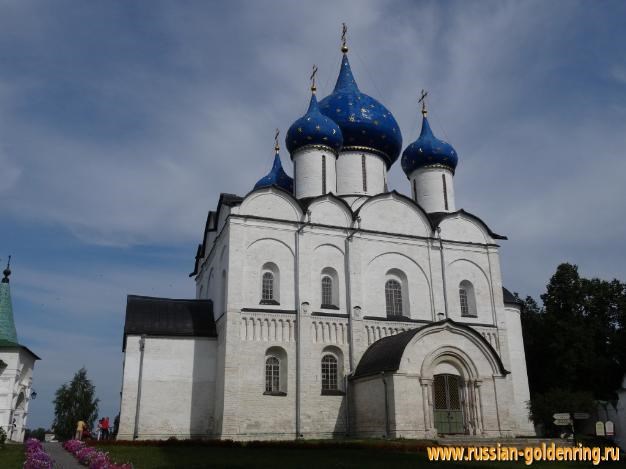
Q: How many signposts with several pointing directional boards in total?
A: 1